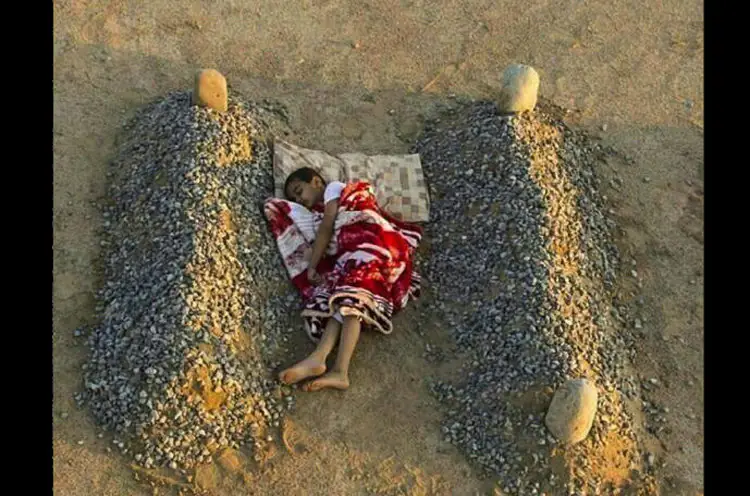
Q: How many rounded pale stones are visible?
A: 3